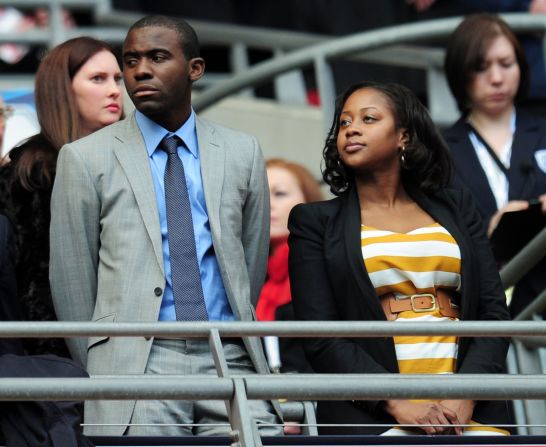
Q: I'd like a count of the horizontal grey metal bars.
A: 2